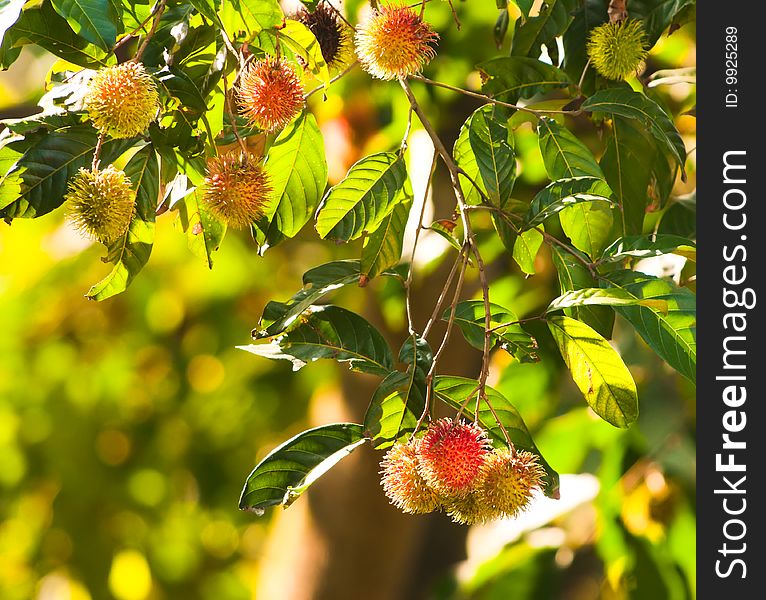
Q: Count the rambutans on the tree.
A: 11